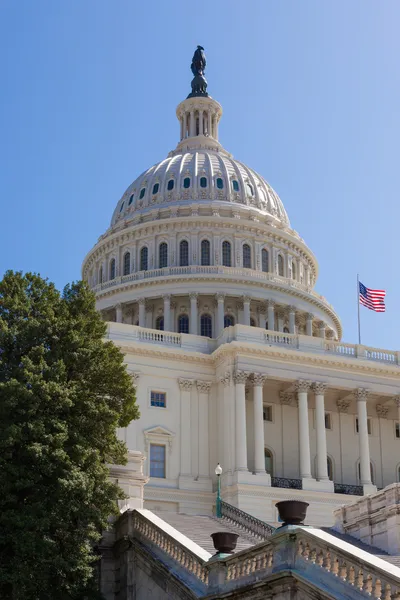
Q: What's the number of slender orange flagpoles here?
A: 0